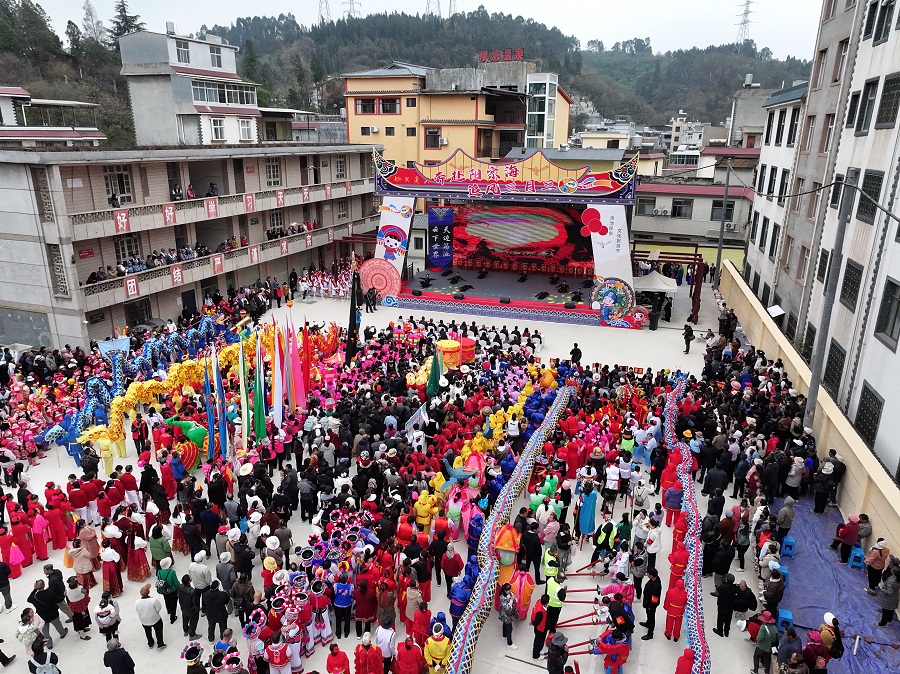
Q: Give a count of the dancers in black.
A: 11